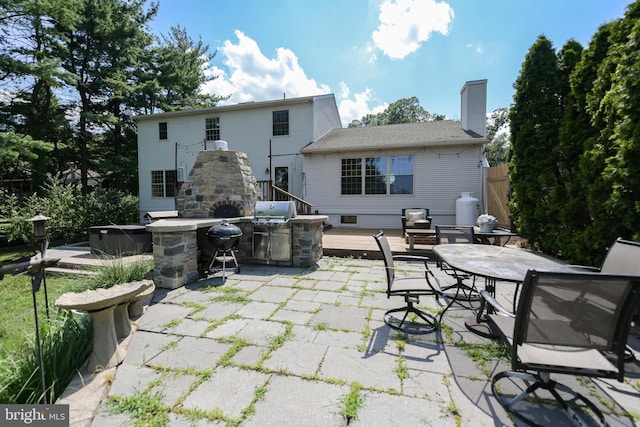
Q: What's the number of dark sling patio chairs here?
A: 4